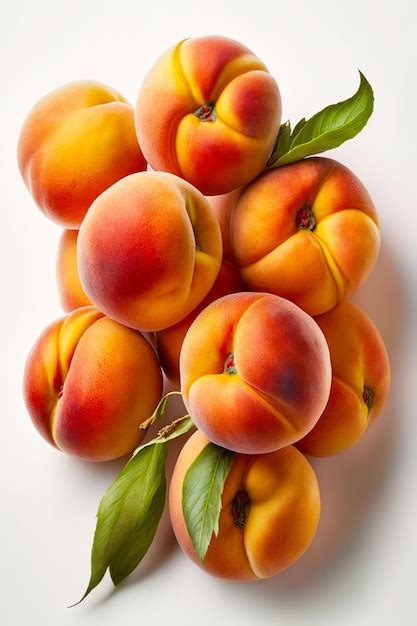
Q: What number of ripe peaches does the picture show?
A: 10